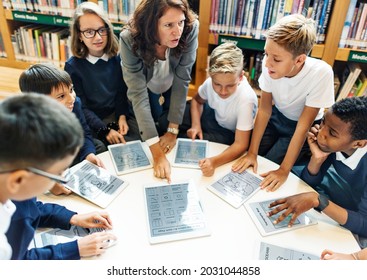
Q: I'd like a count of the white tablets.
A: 8